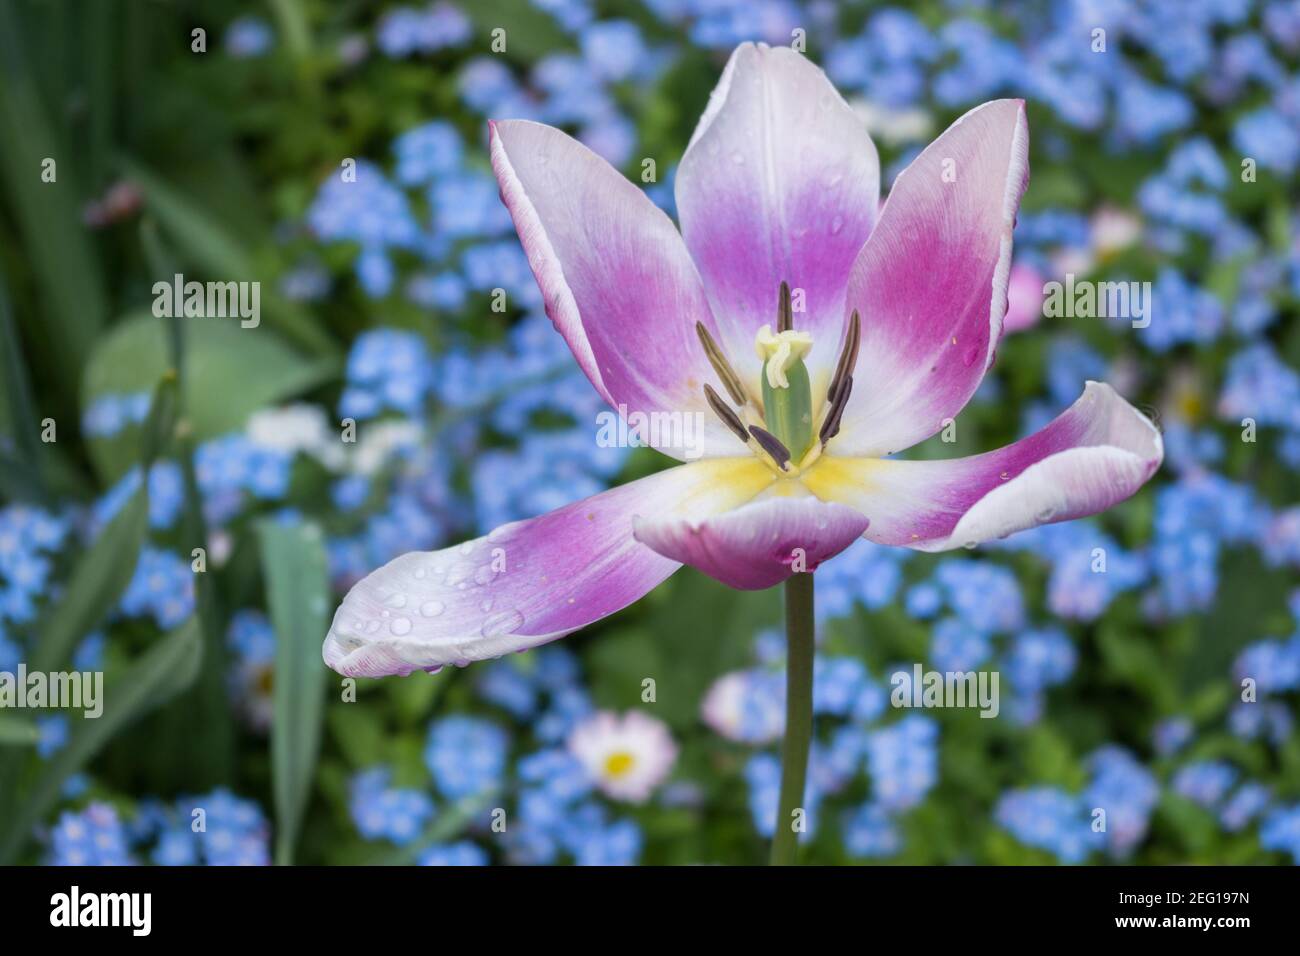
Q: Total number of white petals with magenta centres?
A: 6